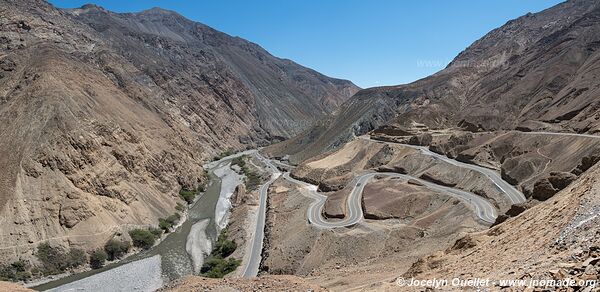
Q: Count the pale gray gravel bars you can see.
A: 3